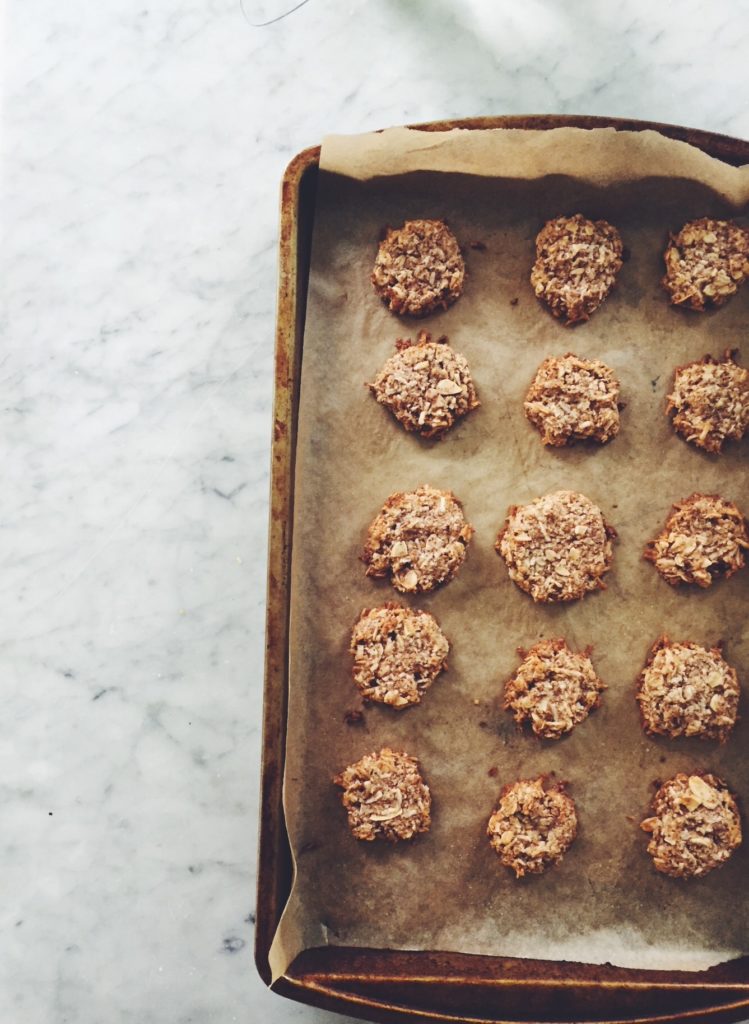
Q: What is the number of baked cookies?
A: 15